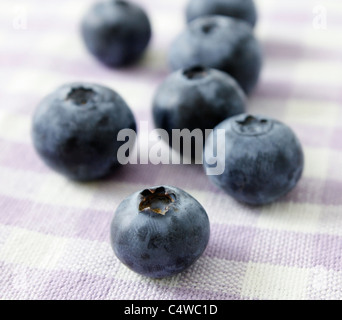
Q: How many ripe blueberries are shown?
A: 7